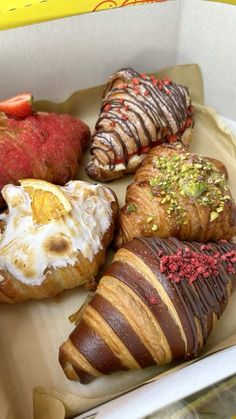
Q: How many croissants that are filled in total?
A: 1